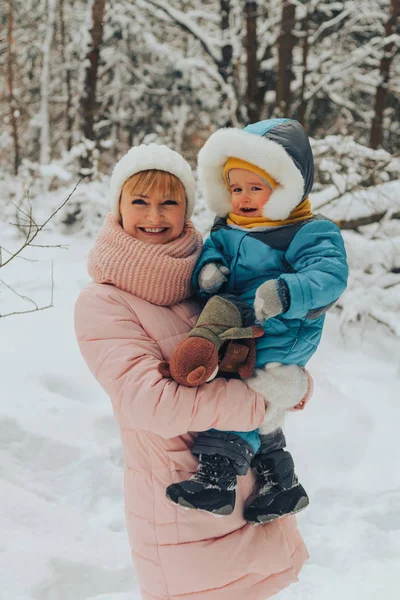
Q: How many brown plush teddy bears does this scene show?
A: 1